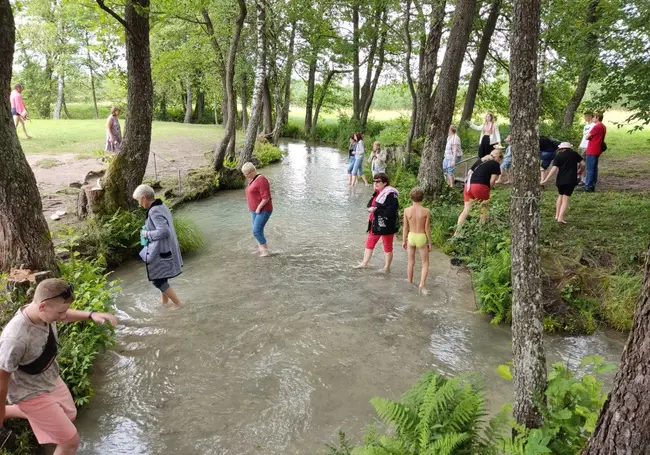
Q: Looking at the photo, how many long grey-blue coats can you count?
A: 1